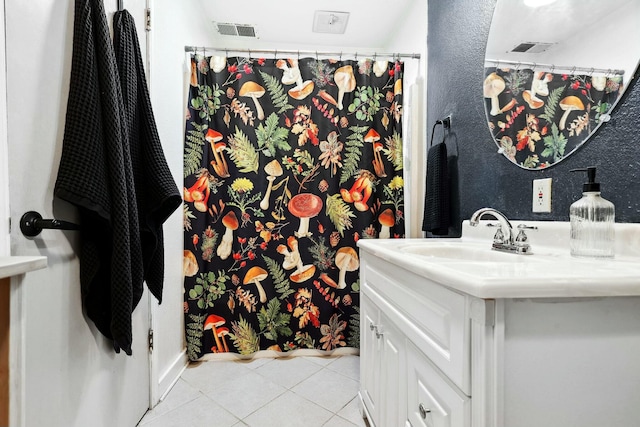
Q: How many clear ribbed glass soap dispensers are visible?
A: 1